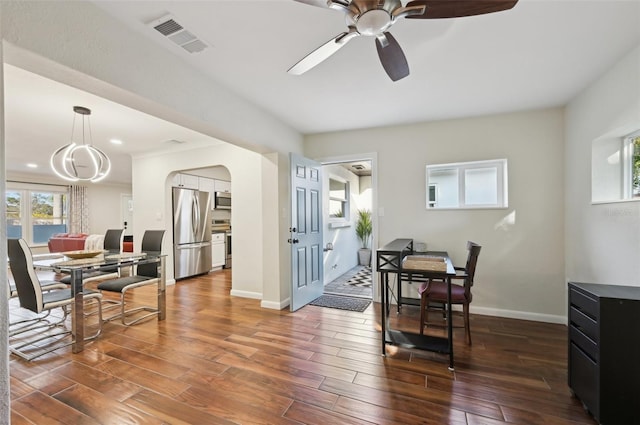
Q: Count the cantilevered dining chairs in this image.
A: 4